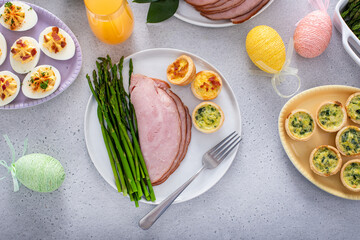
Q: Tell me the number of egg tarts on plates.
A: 9